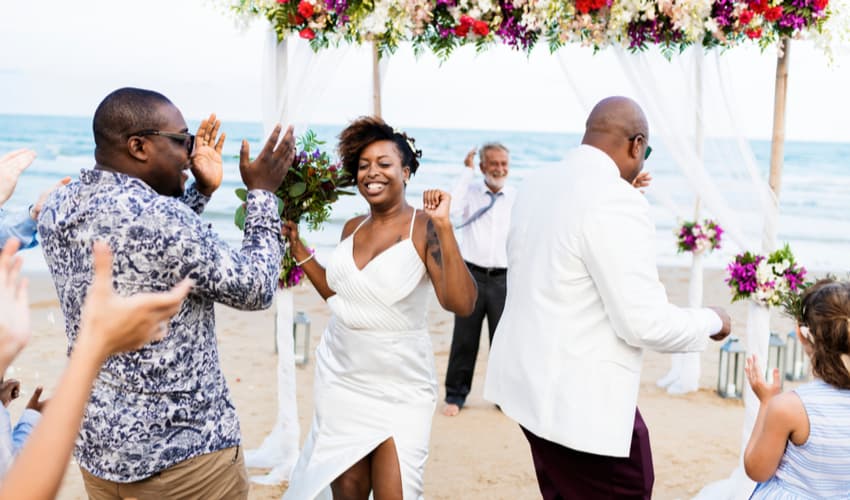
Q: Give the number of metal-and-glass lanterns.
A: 4